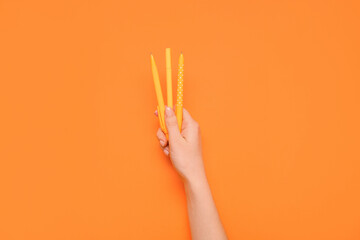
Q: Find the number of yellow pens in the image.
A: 3